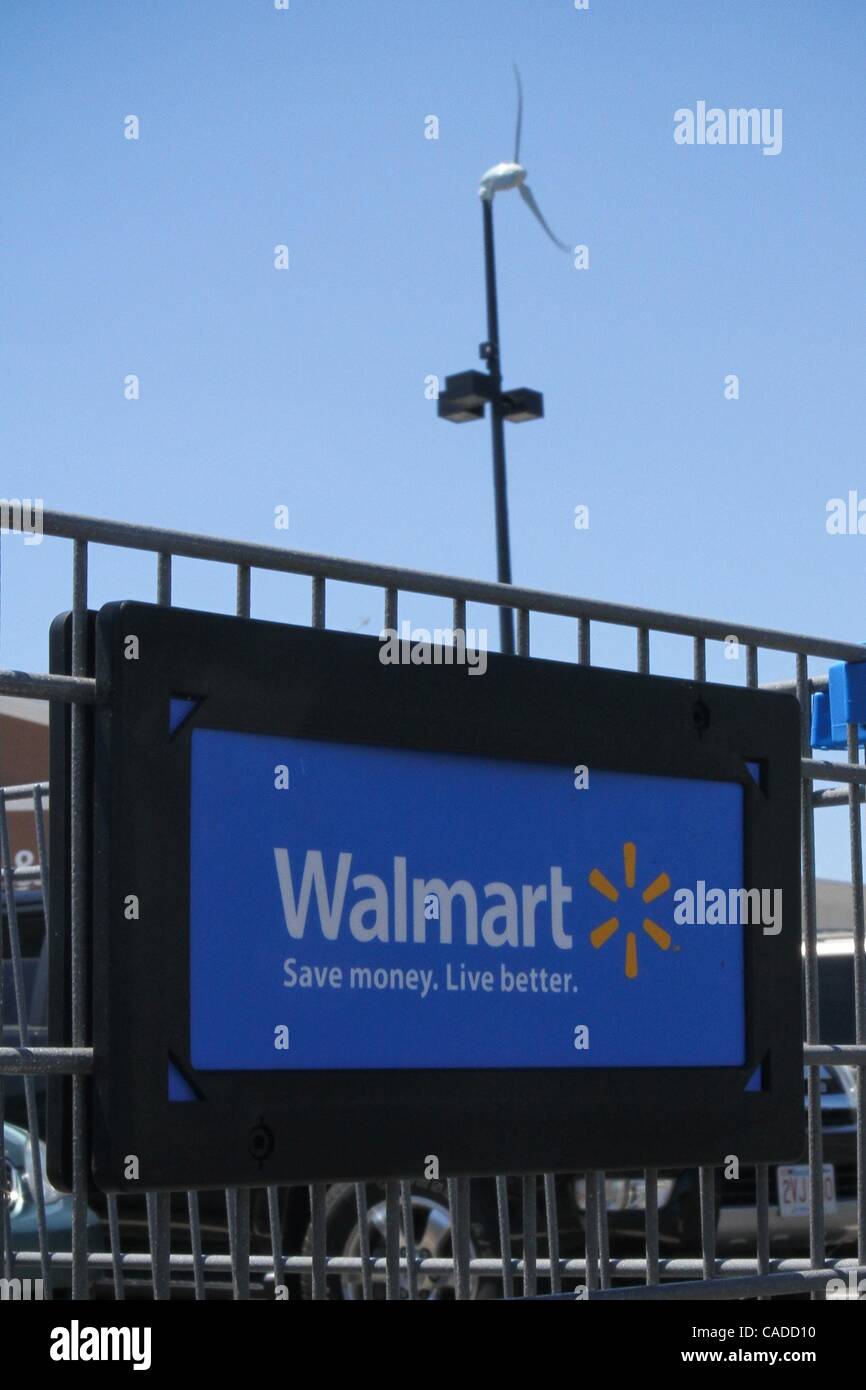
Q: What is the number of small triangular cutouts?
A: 4